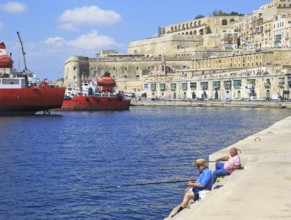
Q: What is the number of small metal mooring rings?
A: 3